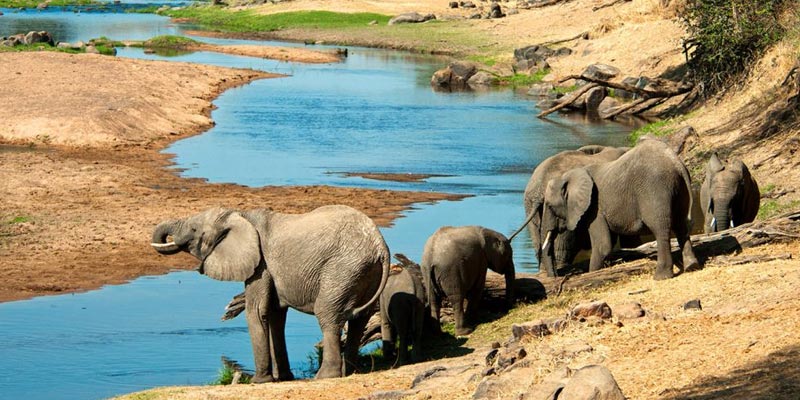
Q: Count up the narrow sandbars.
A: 2